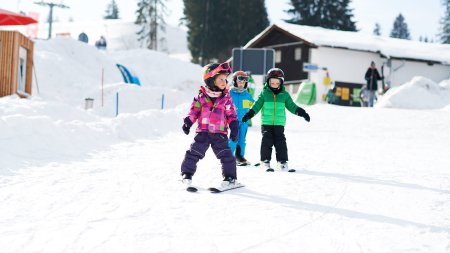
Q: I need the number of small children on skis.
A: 3